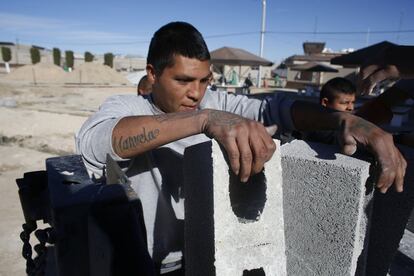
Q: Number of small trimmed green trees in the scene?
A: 6